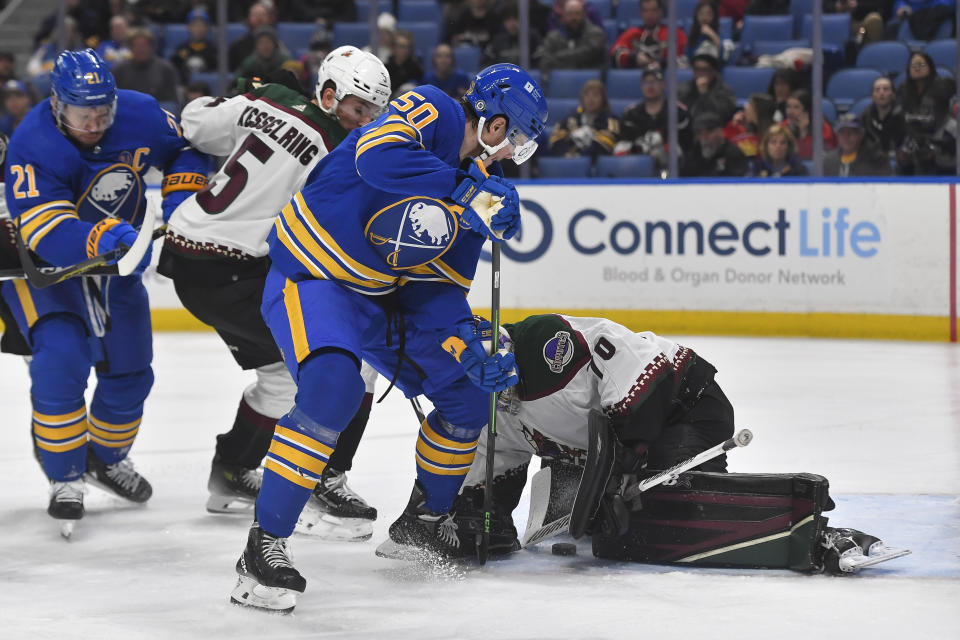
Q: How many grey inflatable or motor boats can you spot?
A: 0